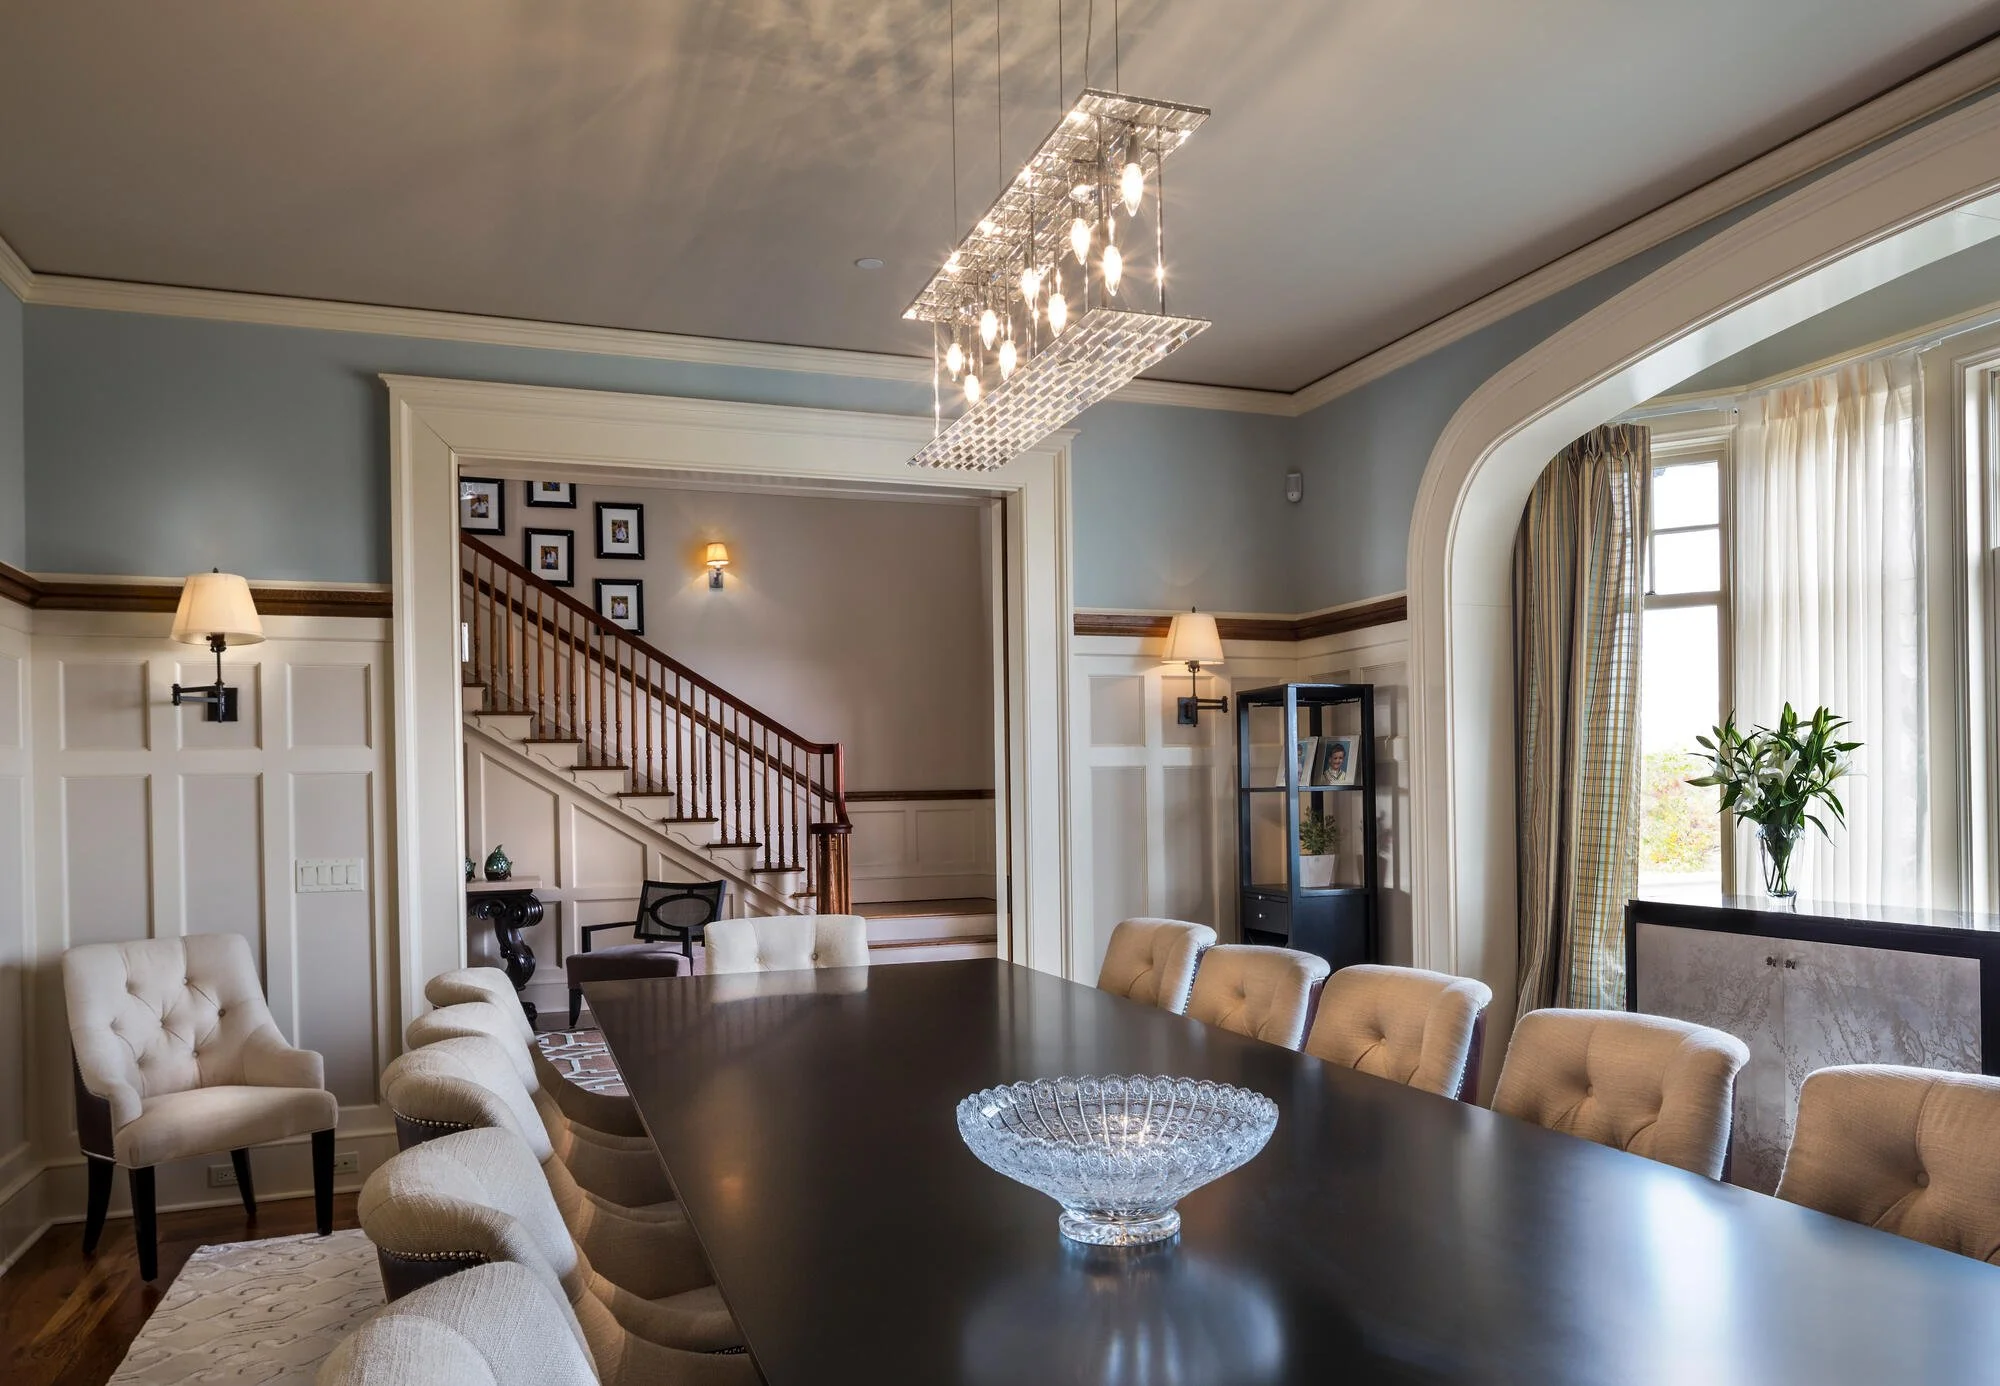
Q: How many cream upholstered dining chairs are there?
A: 12